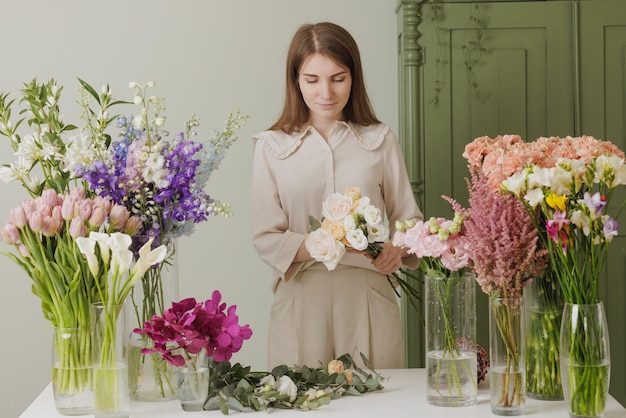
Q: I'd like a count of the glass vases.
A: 8